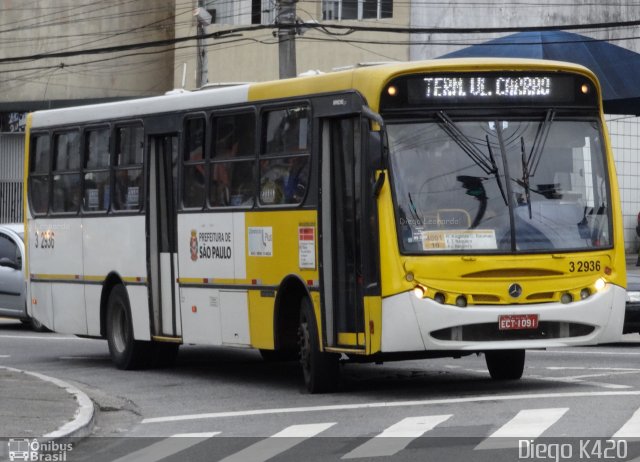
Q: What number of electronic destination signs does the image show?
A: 1